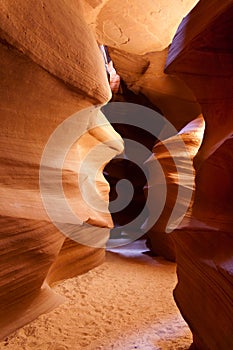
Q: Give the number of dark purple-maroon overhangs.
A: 1